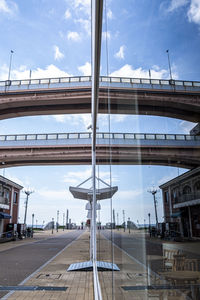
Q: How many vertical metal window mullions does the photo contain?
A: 1